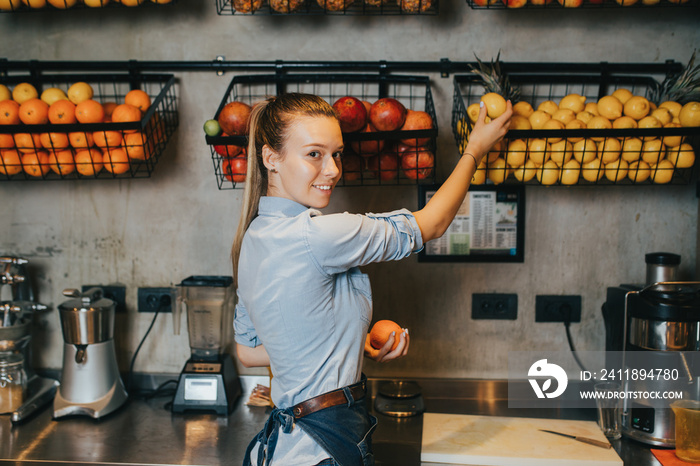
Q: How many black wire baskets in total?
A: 6